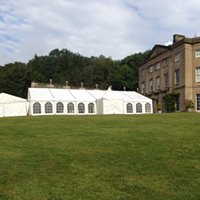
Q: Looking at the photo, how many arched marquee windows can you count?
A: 9